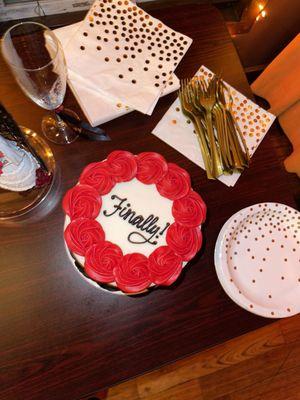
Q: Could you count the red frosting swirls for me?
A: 11